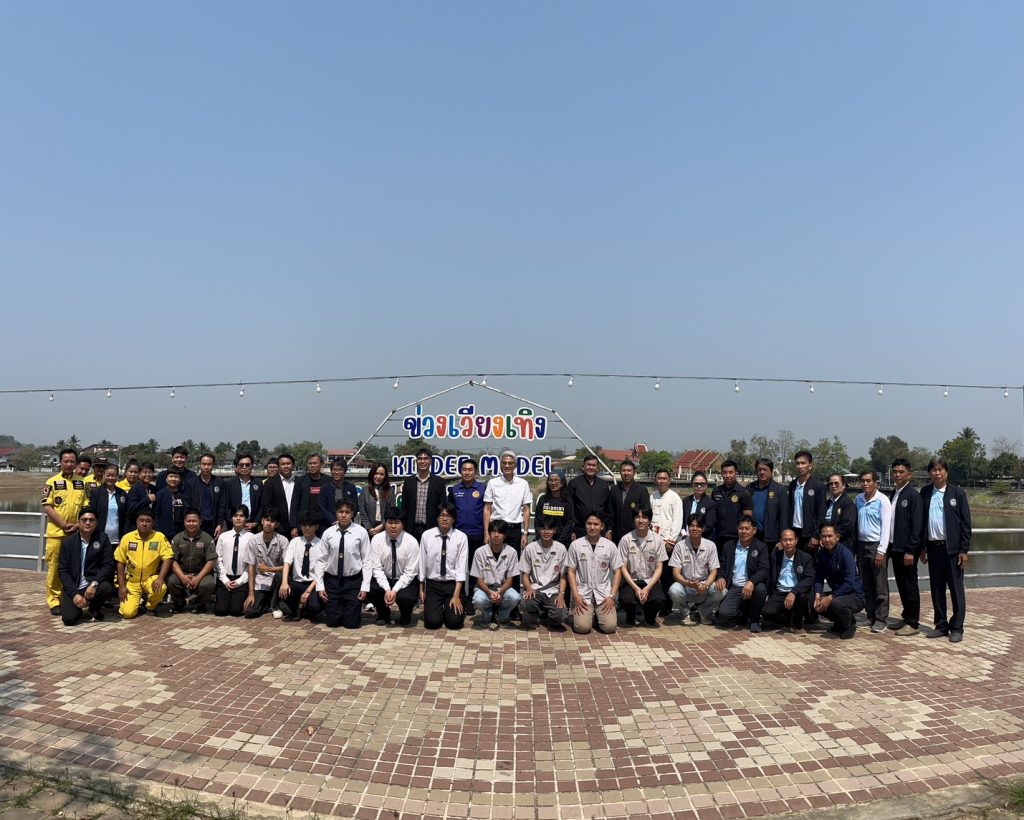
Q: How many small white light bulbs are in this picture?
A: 14